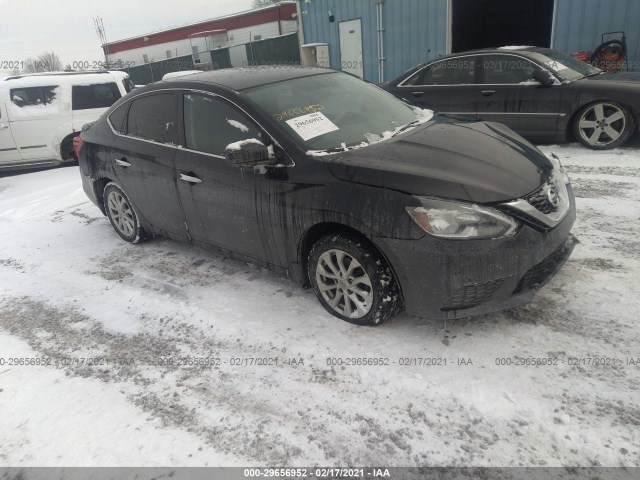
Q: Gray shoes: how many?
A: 0